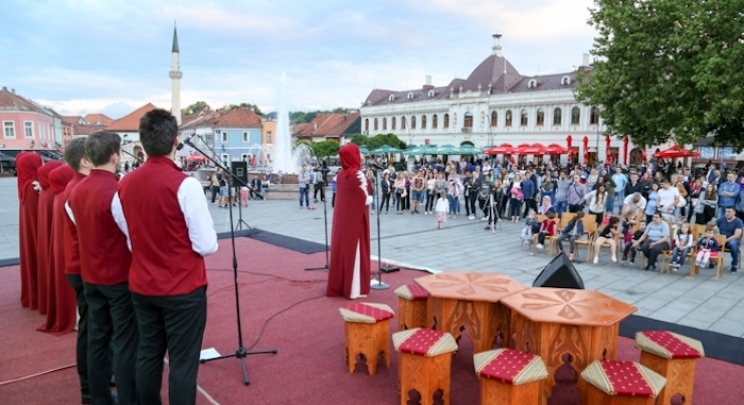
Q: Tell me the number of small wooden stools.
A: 6